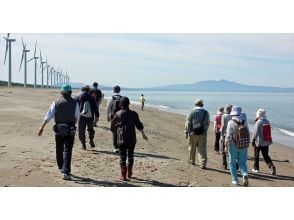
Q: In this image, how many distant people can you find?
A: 1